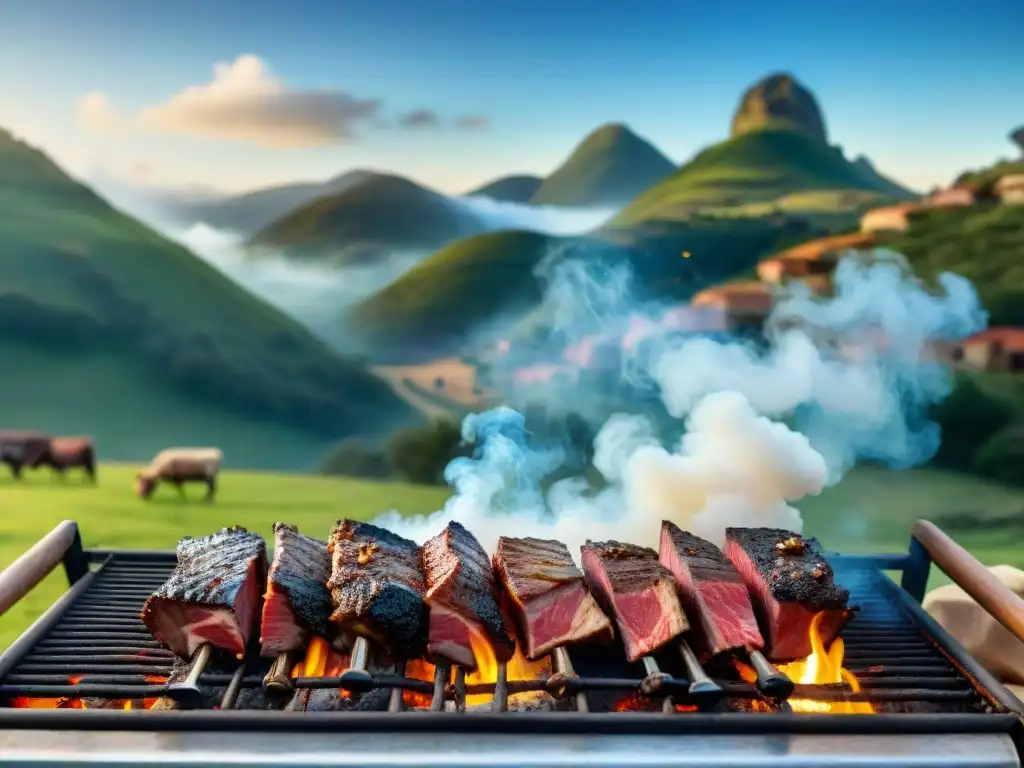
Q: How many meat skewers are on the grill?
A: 8